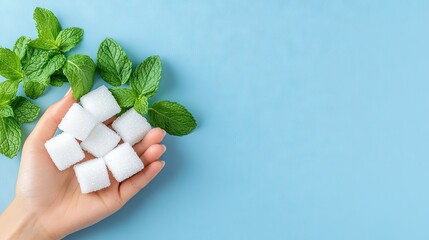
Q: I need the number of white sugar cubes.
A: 7